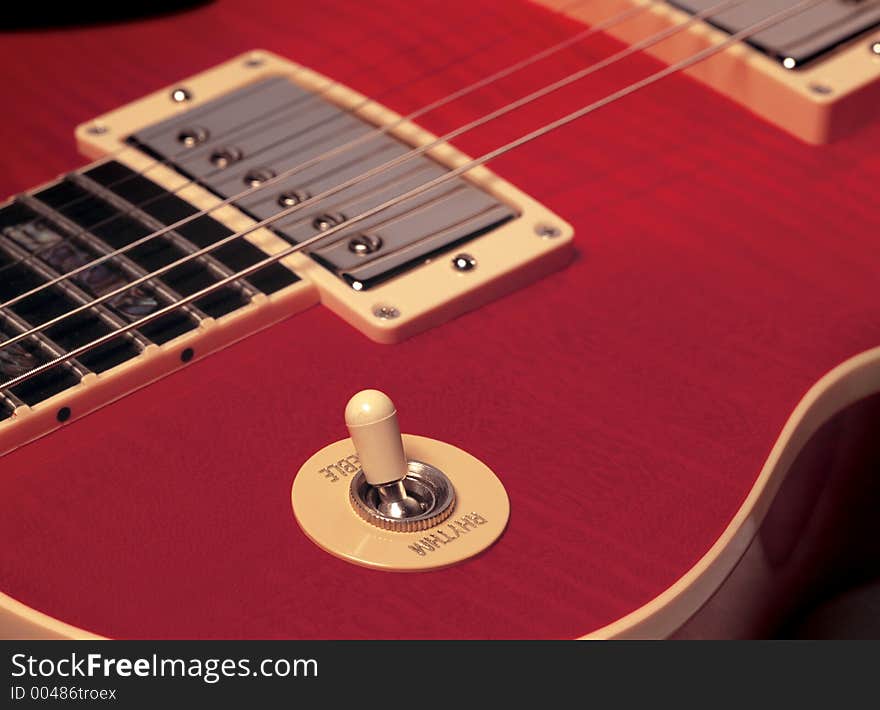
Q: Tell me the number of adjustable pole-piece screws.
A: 6